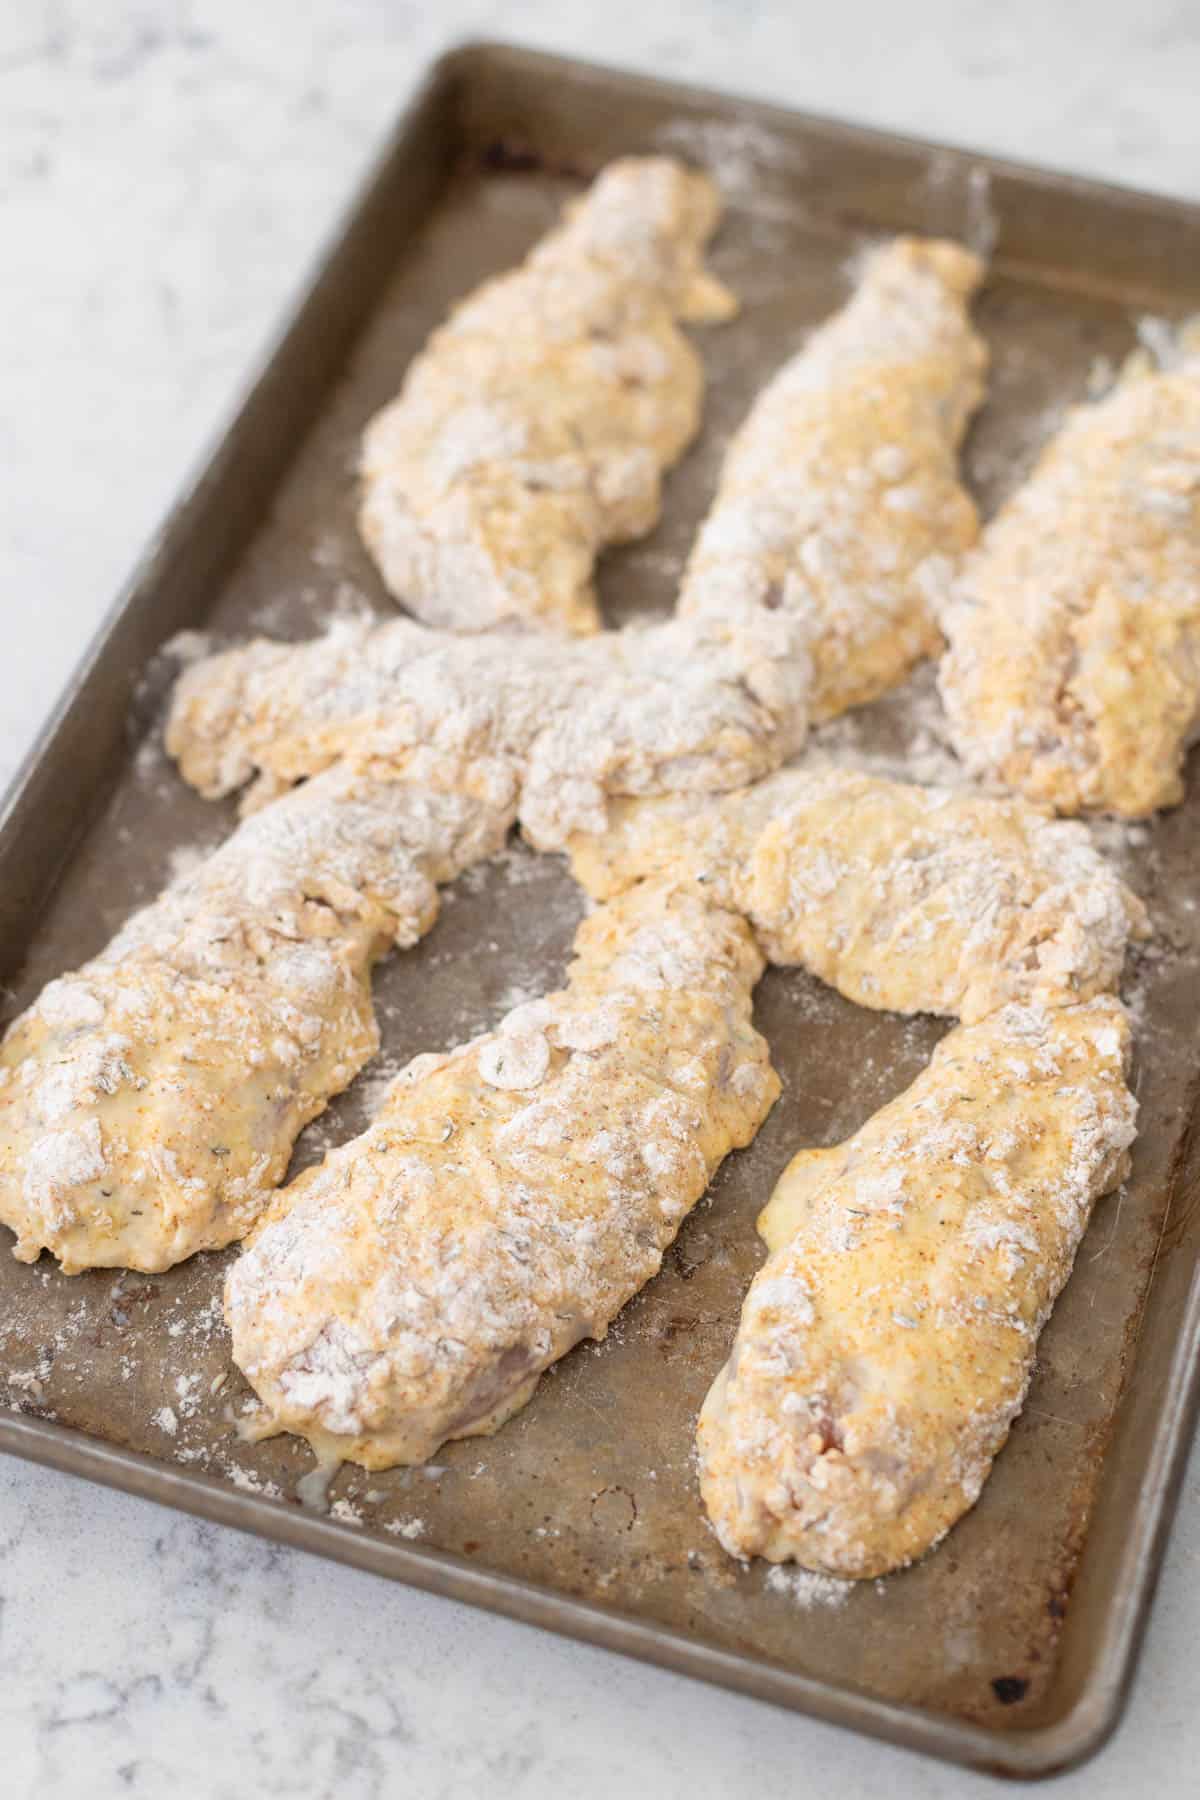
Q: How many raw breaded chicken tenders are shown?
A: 8